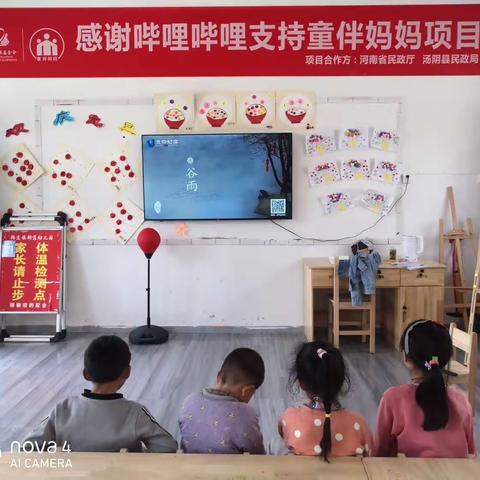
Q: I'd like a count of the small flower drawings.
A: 8